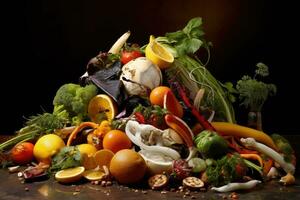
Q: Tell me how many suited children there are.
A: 0